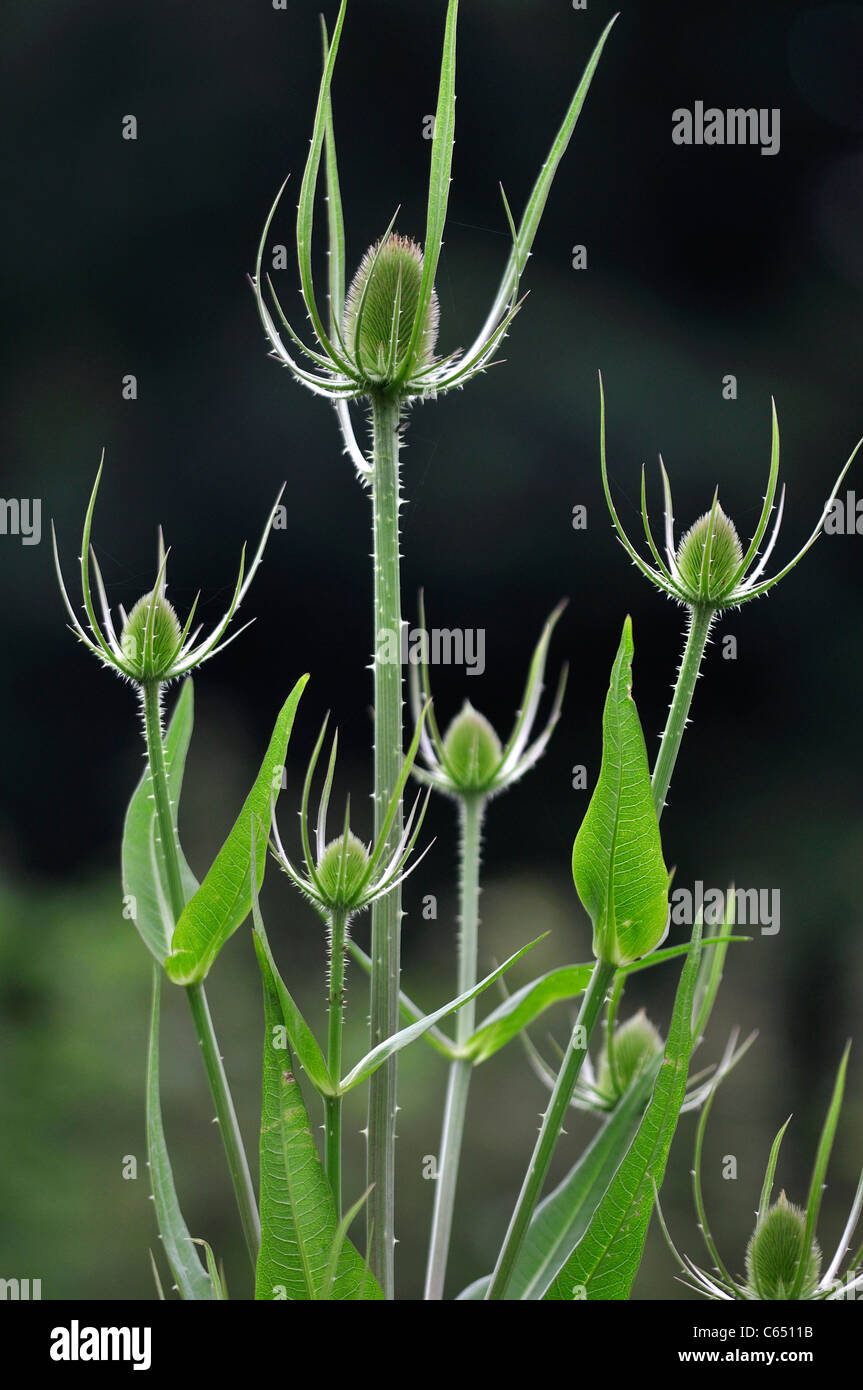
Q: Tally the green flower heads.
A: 7